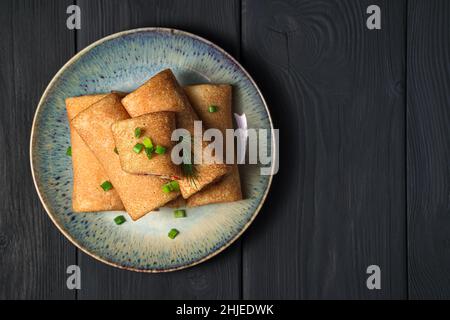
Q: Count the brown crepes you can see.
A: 5